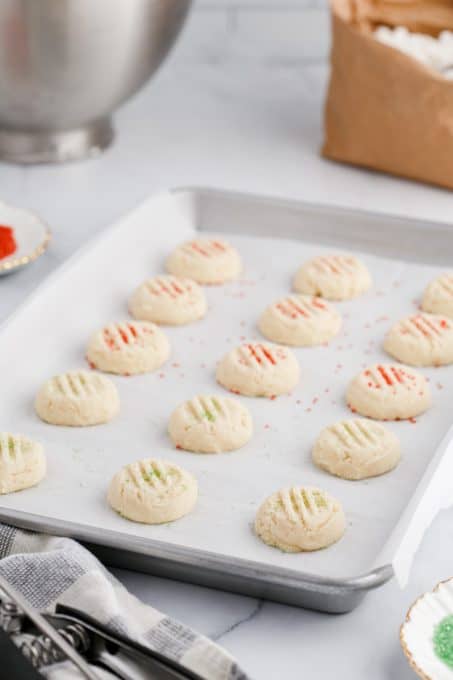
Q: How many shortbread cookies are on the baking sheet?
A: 15